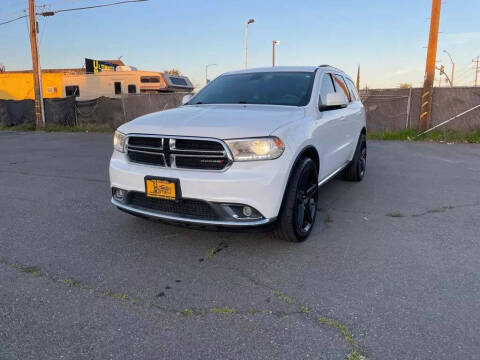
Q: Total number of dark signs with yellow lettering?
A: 1